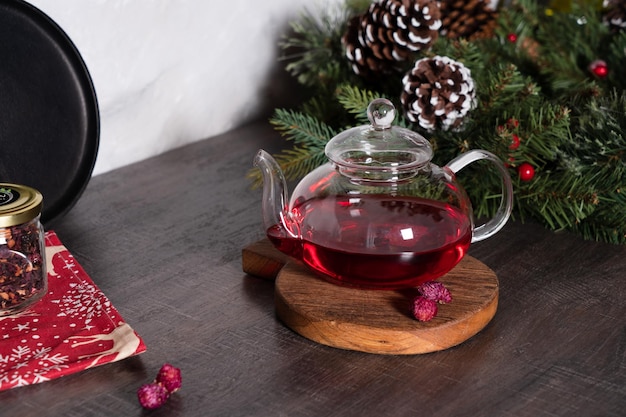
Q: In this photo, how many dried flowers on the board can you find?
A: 2